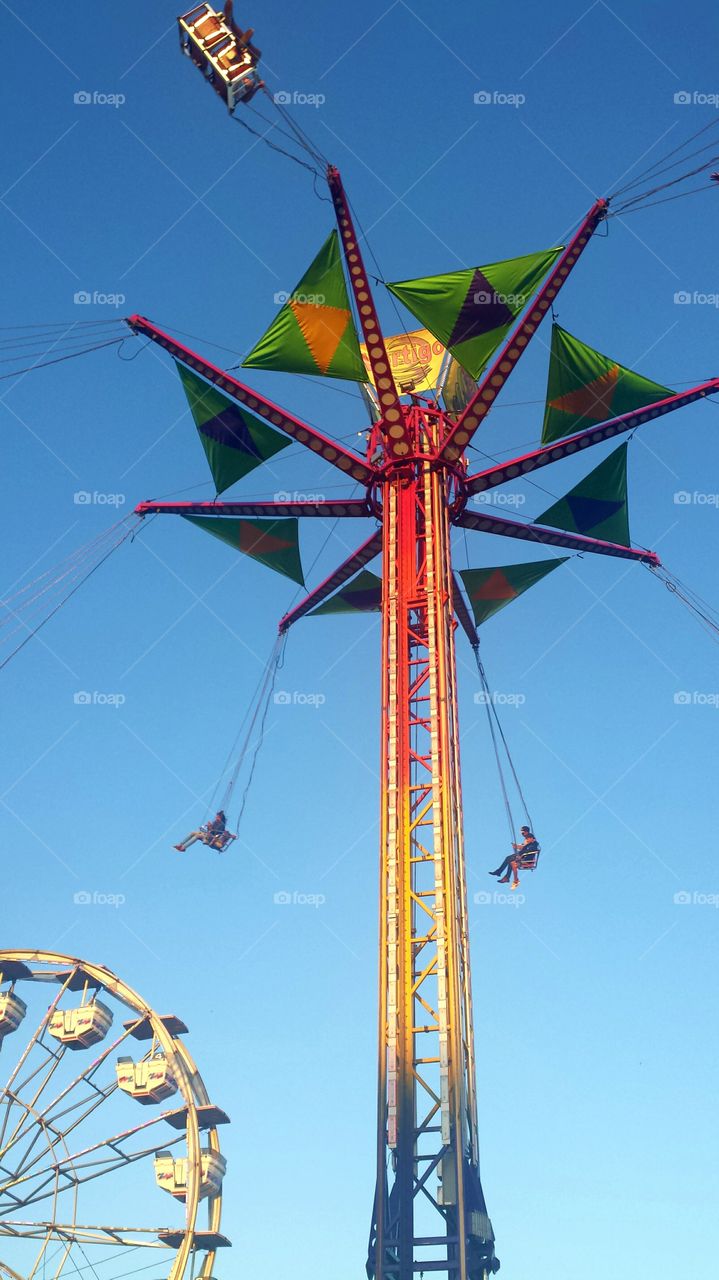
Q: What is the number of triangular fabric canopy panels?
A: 8